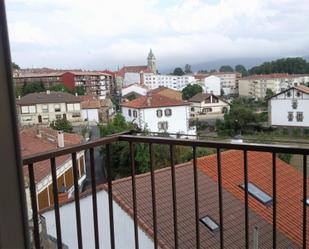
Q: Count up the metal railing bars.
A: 13